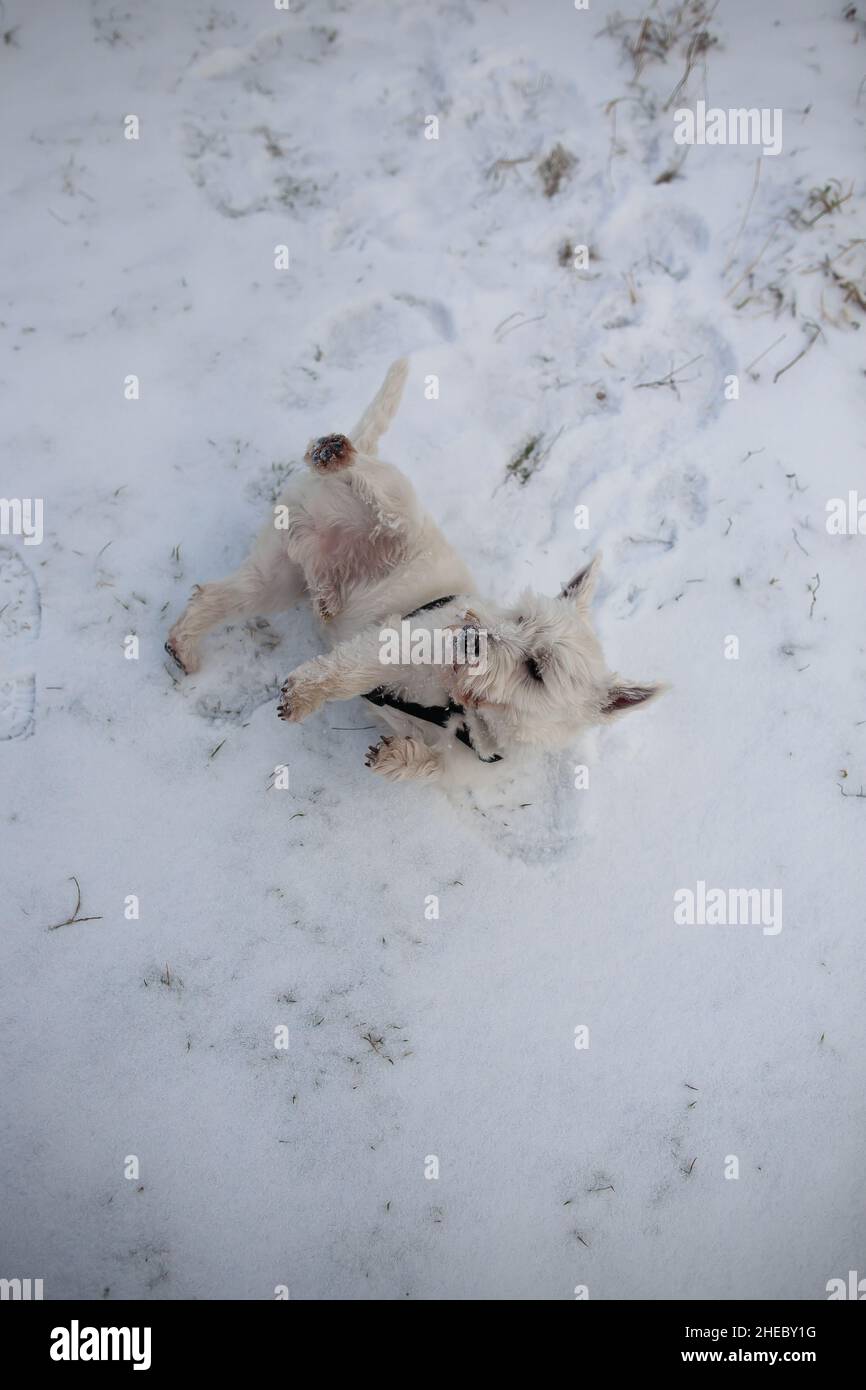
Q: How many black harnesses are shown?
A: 1